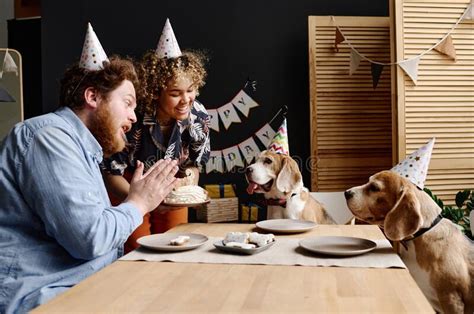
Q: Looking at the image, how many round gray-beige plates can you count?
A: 3